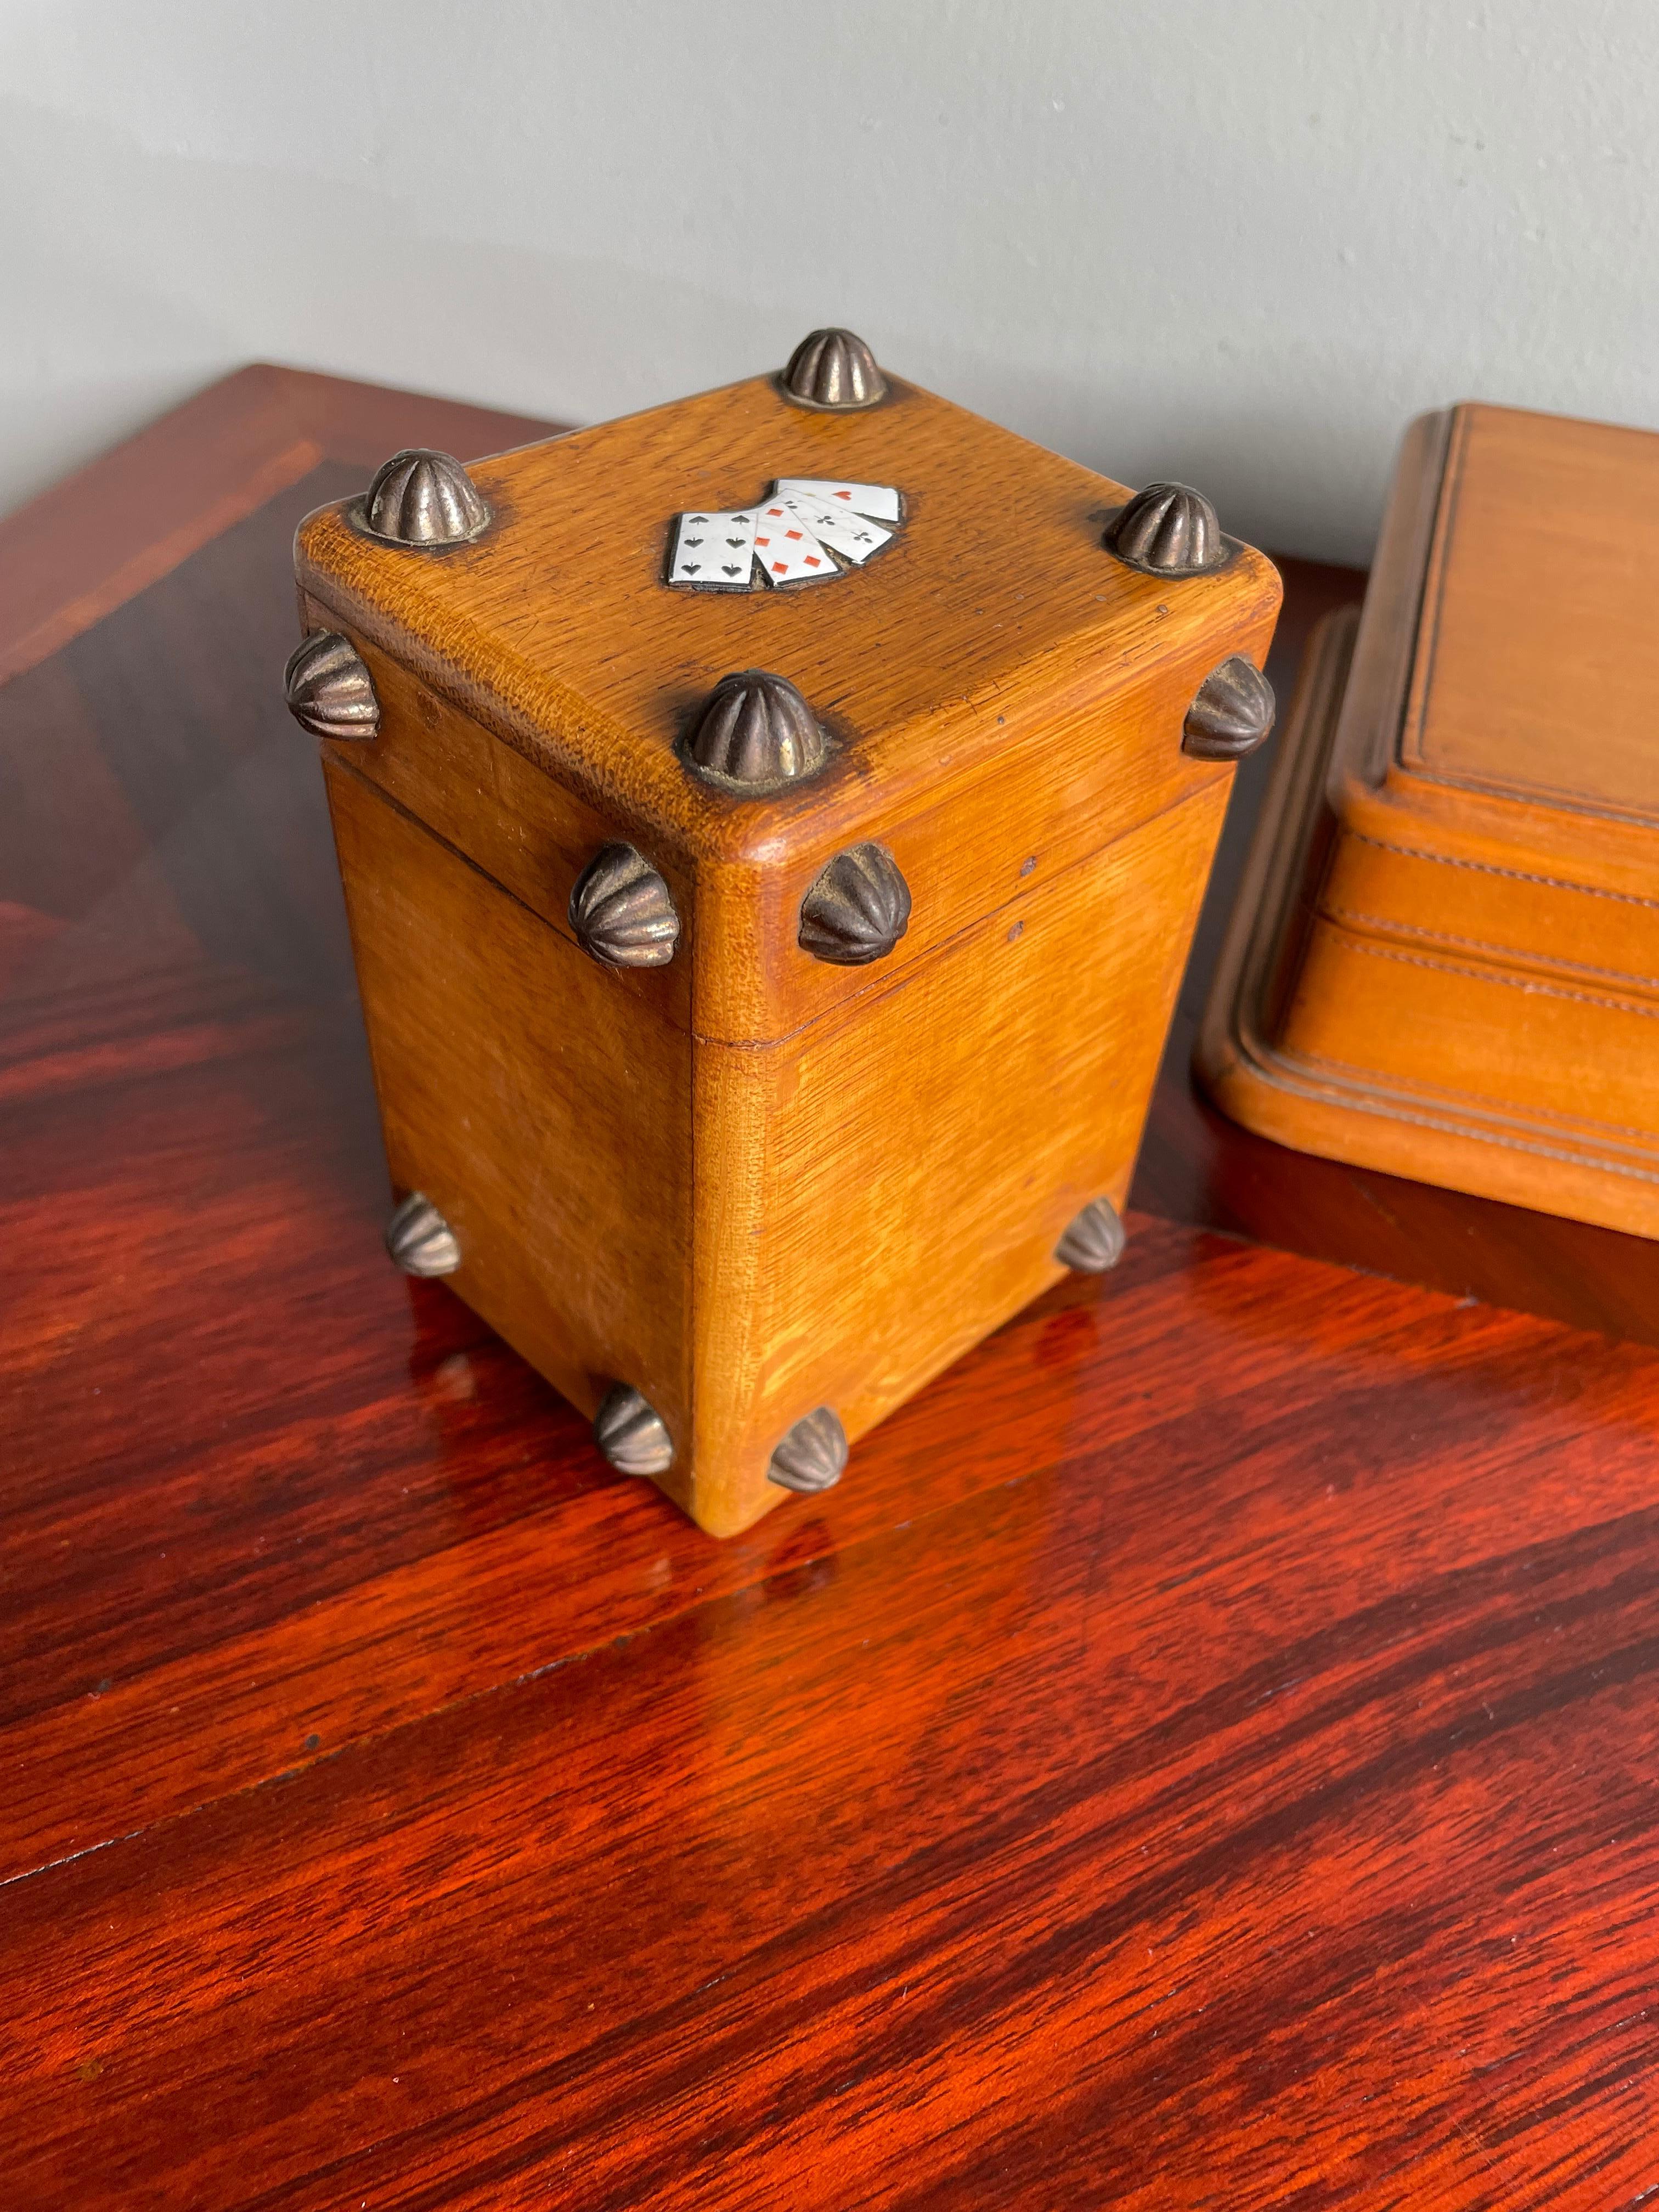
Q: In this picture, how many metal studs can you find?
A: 12